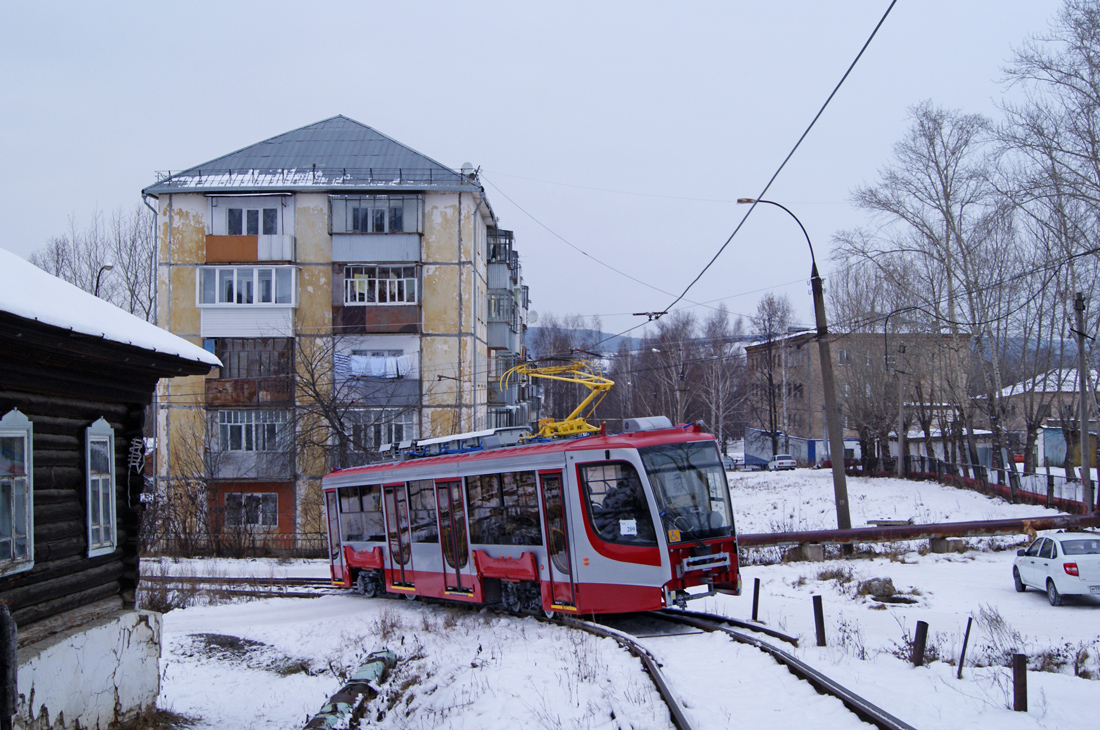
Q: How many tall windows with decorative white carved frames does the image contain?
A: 2